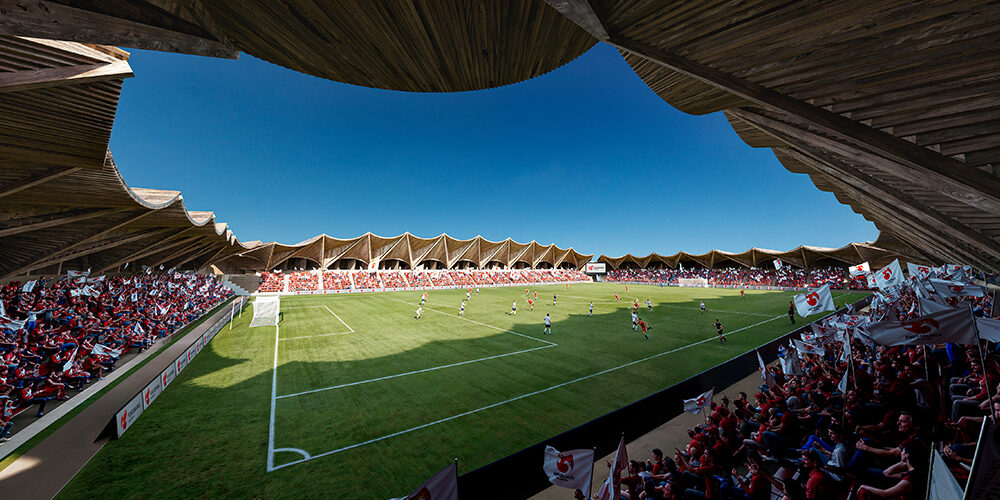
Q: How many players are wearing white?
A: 11